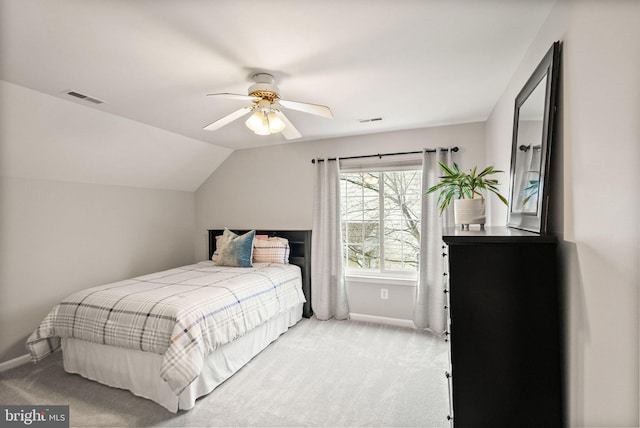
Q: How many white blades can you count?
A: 4